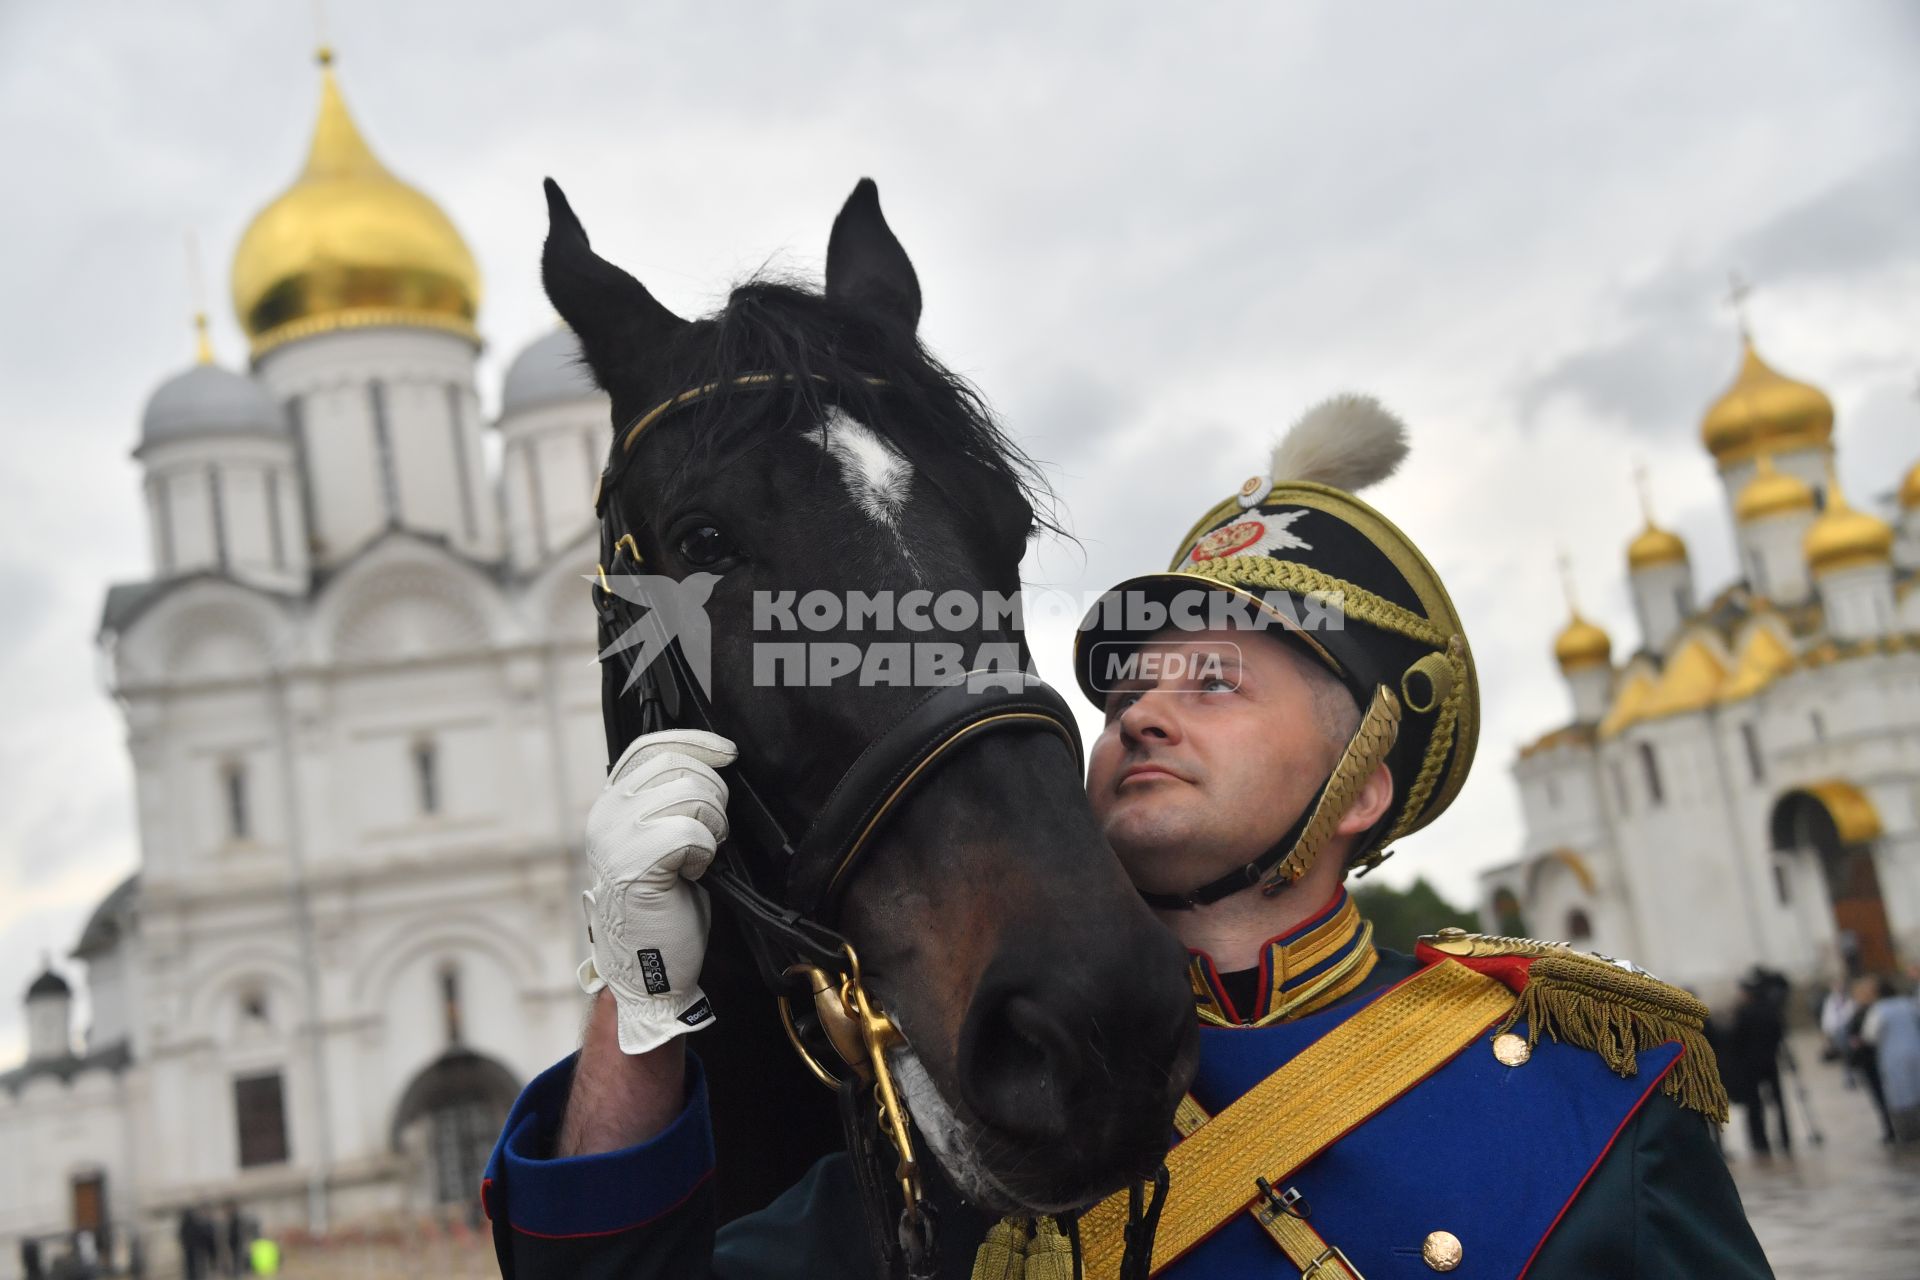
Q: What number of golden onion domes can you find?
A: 7